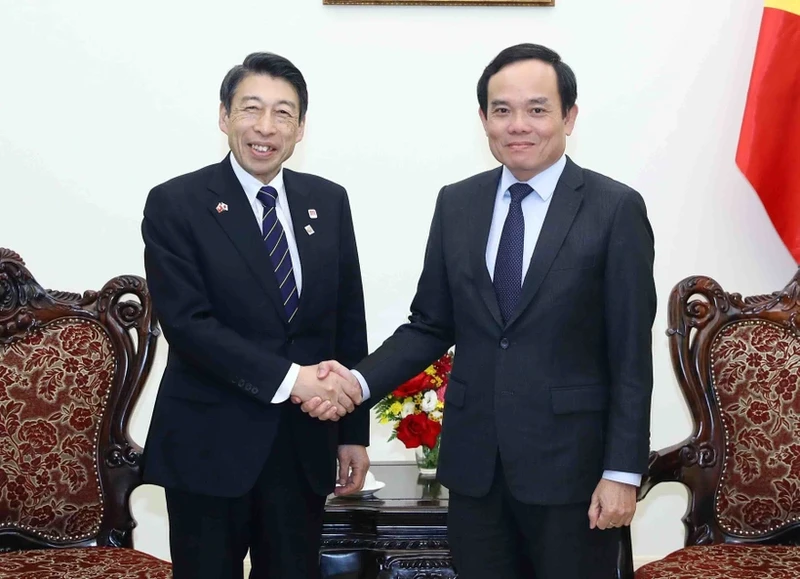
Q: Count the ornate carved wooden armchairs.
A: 2